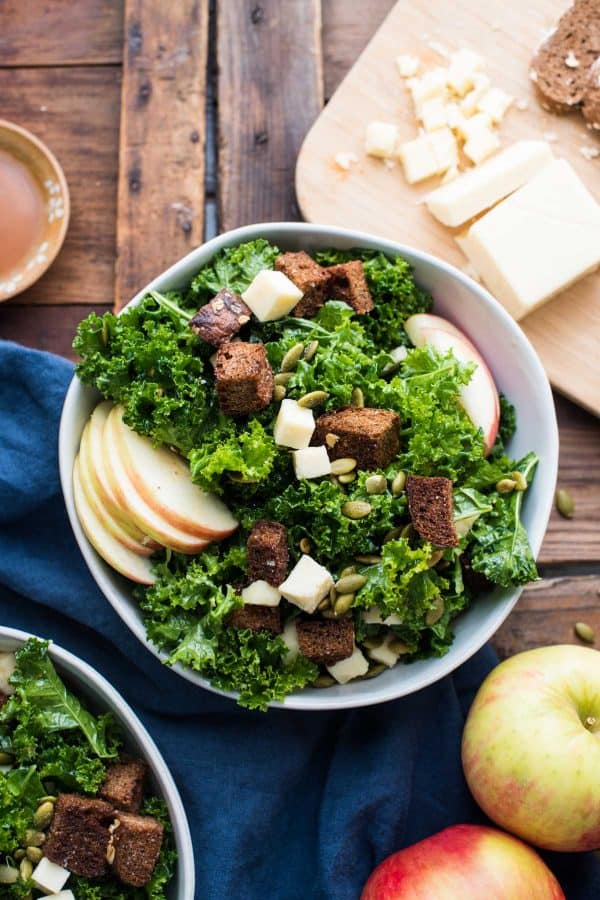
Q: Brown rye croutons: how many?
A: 12